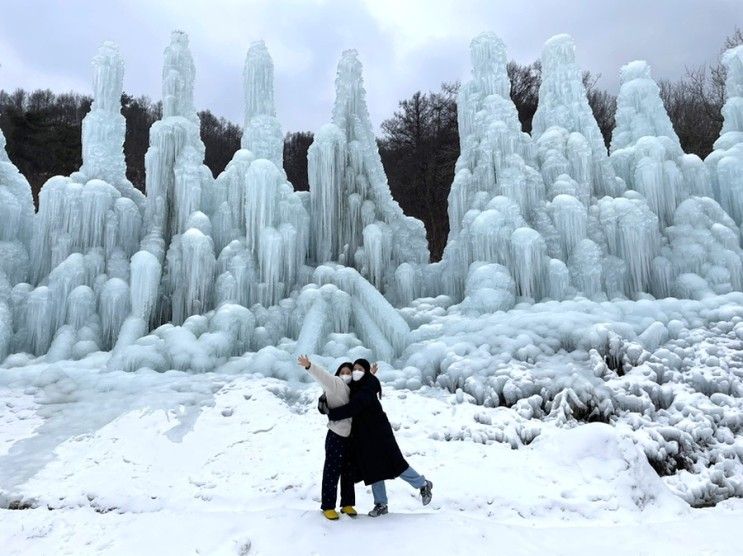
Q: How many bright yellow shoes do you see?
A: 2